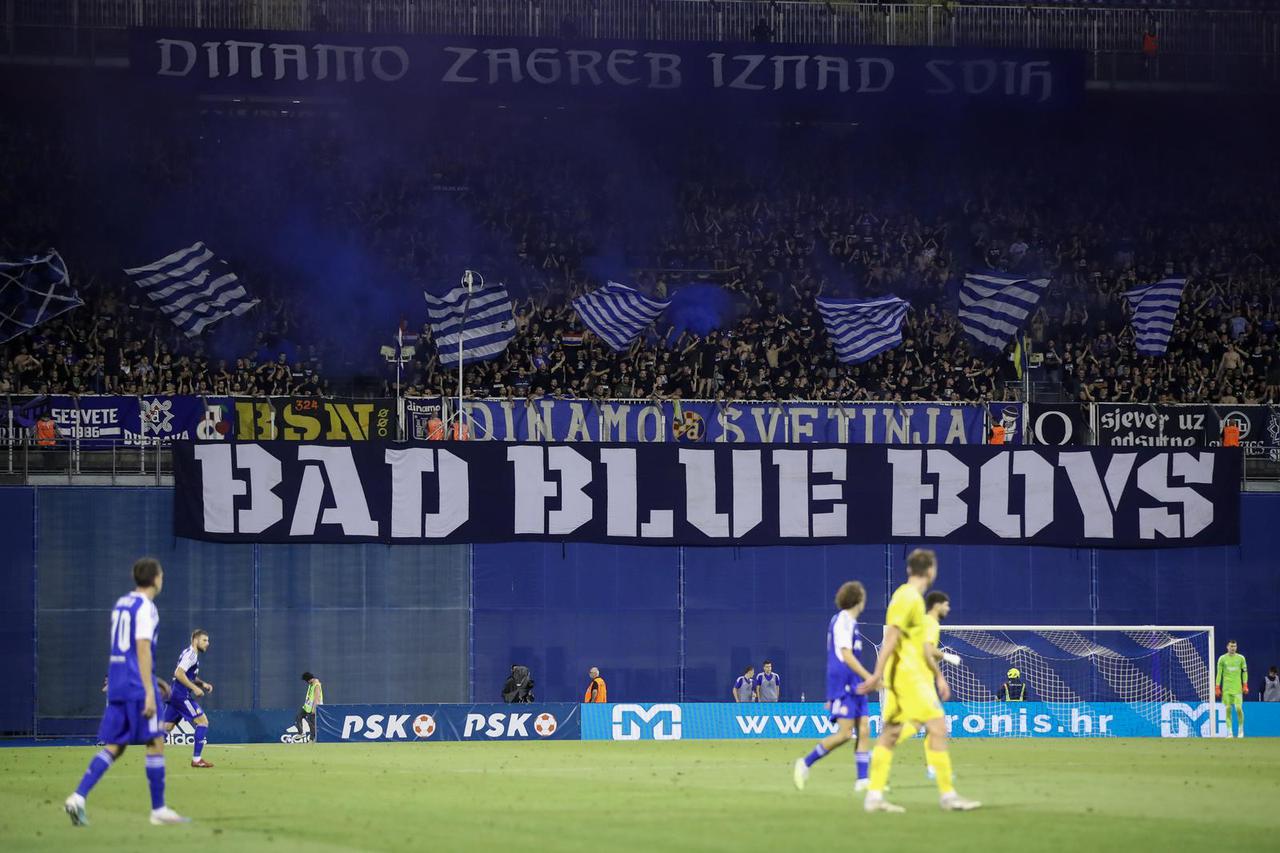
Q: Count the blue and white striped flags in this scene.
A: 6